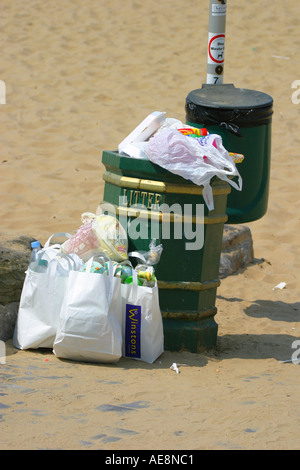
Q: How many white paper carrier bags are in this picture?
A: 3